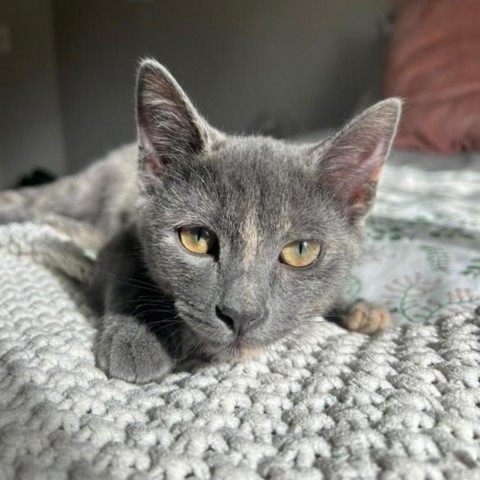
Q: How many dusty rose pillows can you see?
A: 1